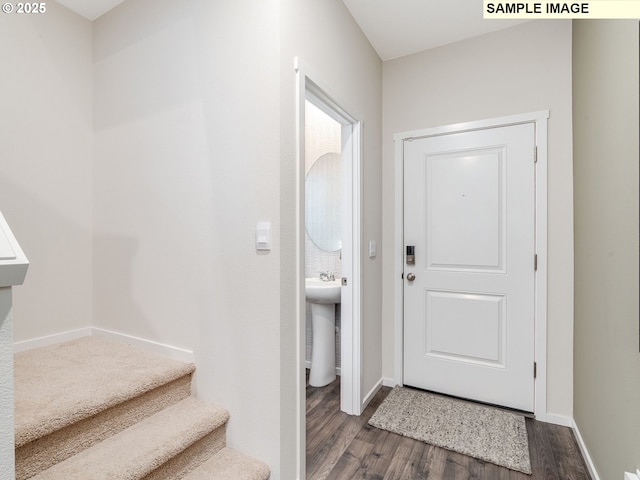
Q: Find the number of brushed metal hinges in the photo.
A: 3